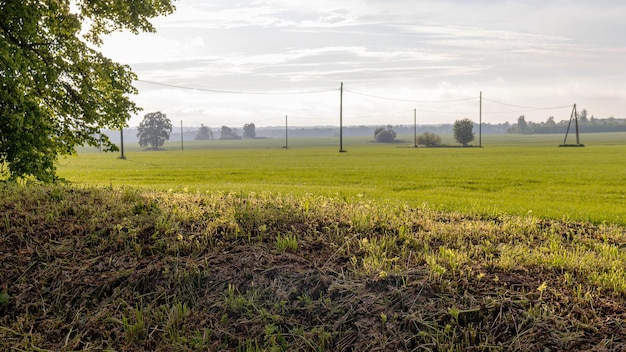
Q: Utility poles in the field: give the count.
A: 7